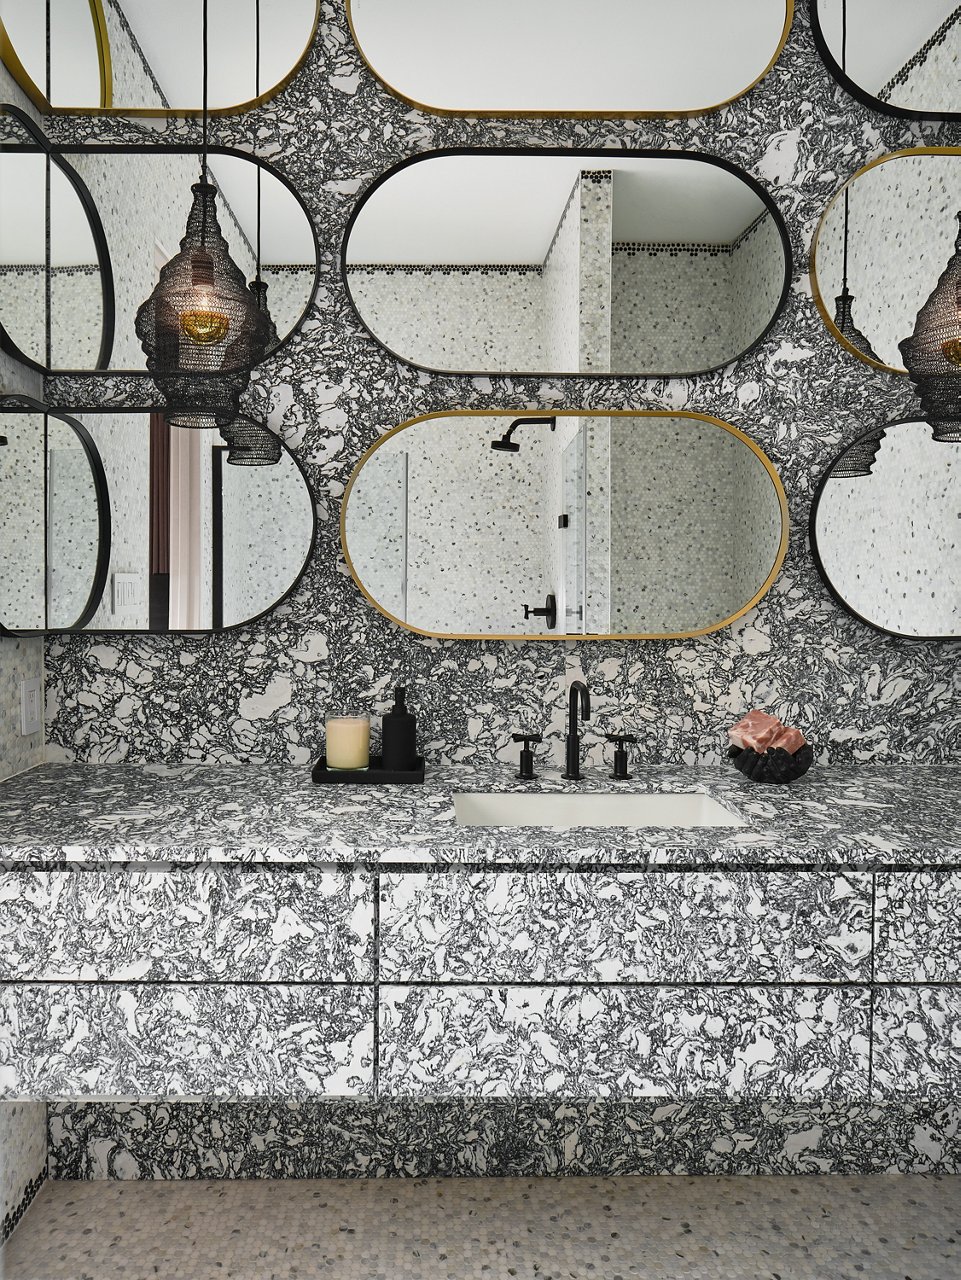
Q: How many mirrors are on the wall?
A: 9